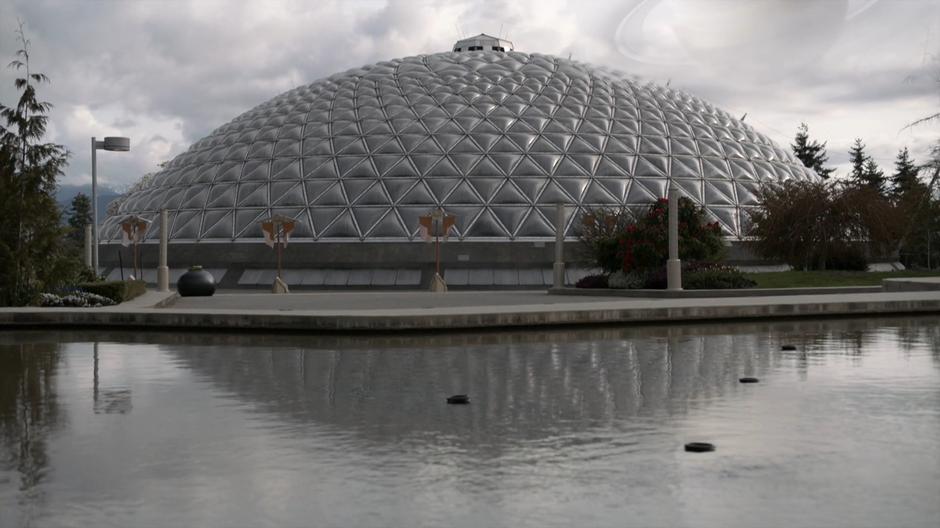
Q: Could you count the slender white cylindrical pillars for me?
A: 4